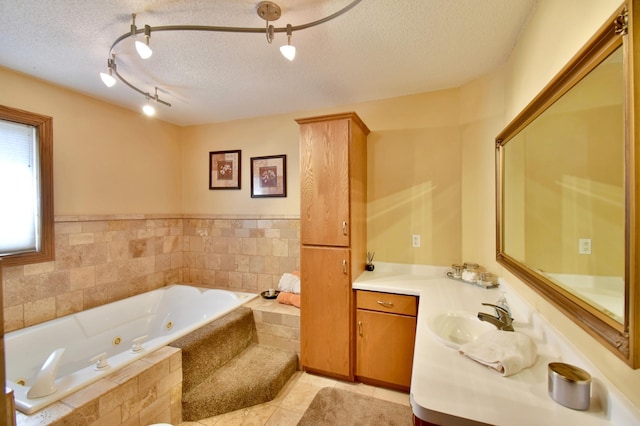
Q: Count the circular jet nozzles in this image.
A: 3